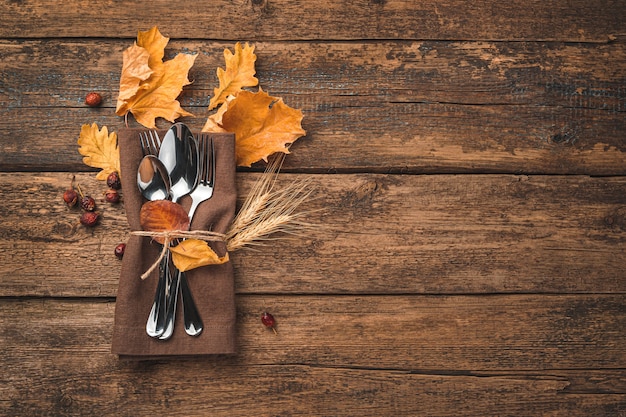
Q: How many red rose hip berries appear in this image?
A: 8